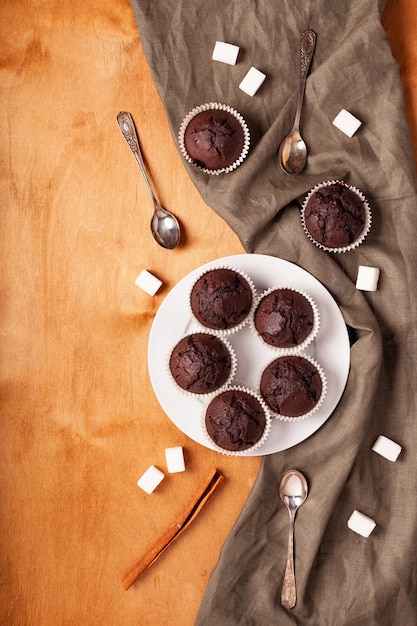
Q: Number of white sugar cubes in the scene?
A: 9